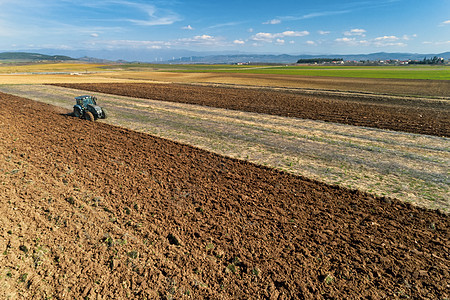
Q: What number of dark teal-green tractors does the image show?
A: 1